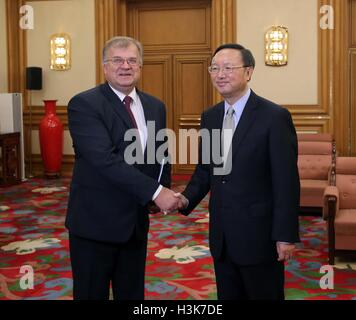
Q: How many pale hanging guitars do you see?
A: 0